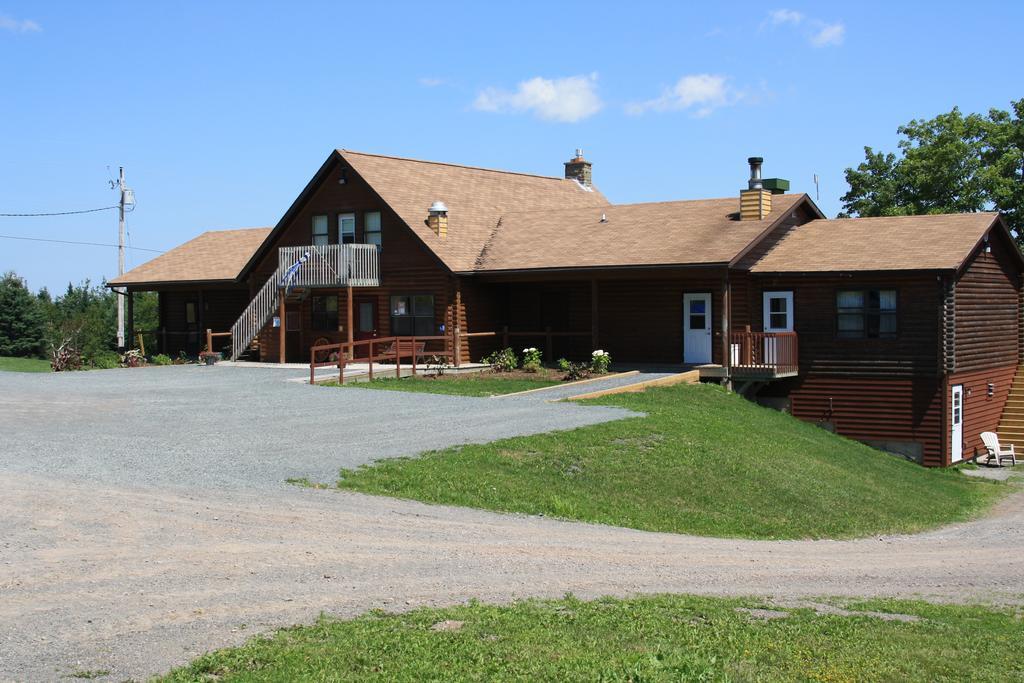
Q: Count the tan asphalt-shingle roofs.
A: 4